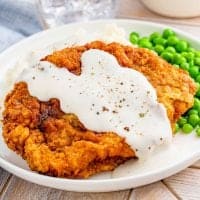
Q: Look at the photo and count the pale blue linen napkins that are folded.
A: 1